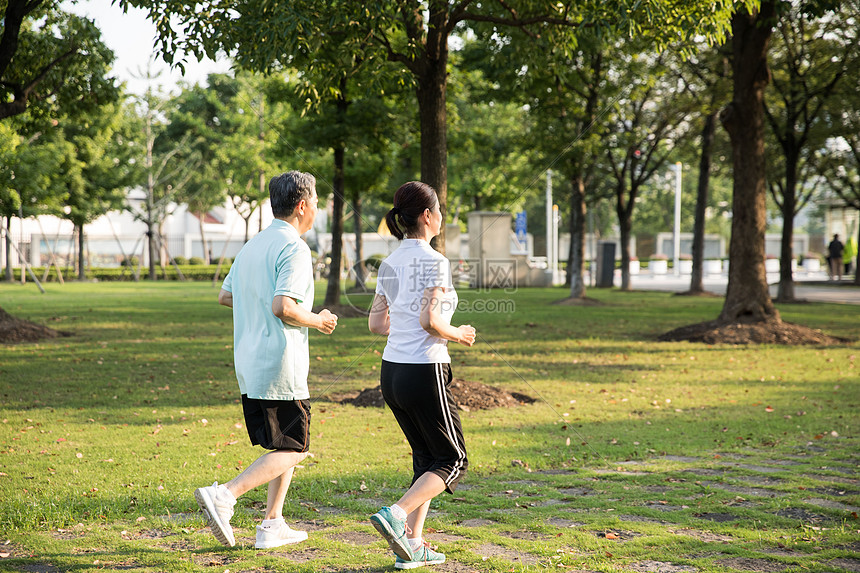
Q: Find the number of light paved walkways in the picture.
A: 1